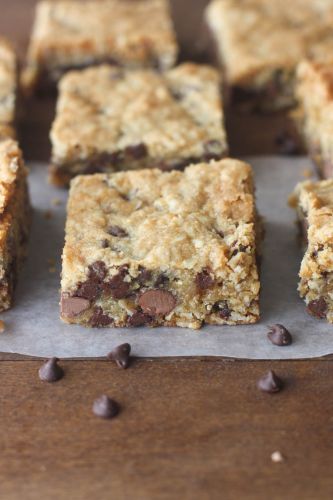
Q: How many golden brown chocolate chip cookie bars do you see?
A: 8